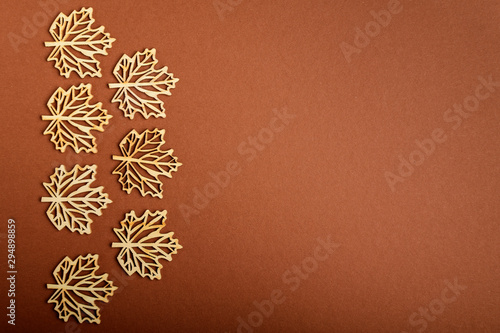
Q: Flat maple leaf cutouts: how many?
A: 7